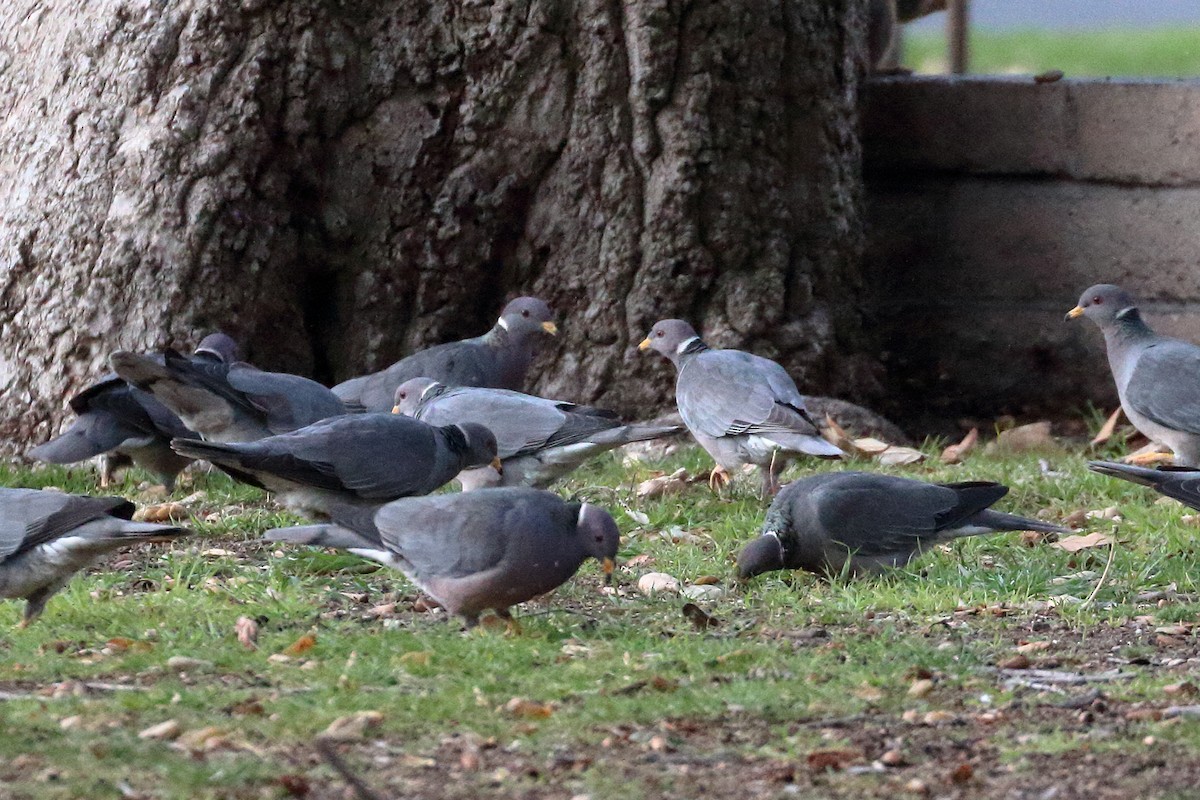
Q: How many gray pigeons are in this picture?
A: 12